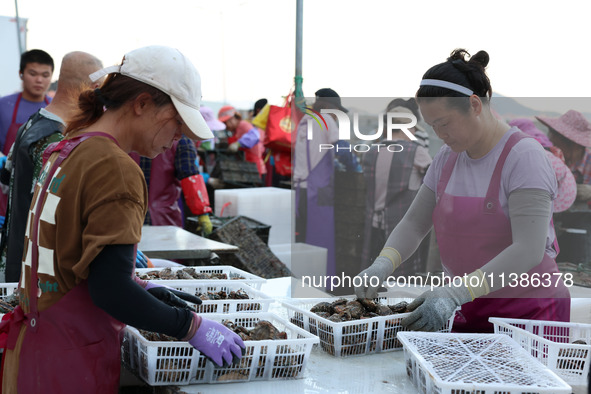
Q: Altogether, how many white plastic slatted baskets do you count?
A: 7